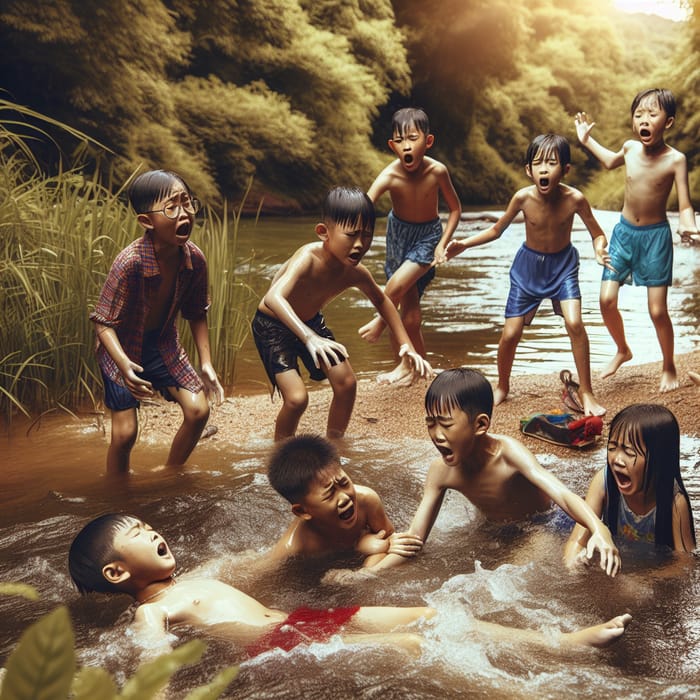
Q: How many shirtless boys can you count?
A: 7